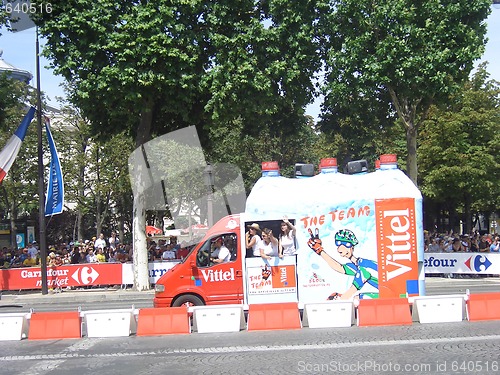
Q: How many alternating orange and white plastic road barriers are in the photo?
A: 10